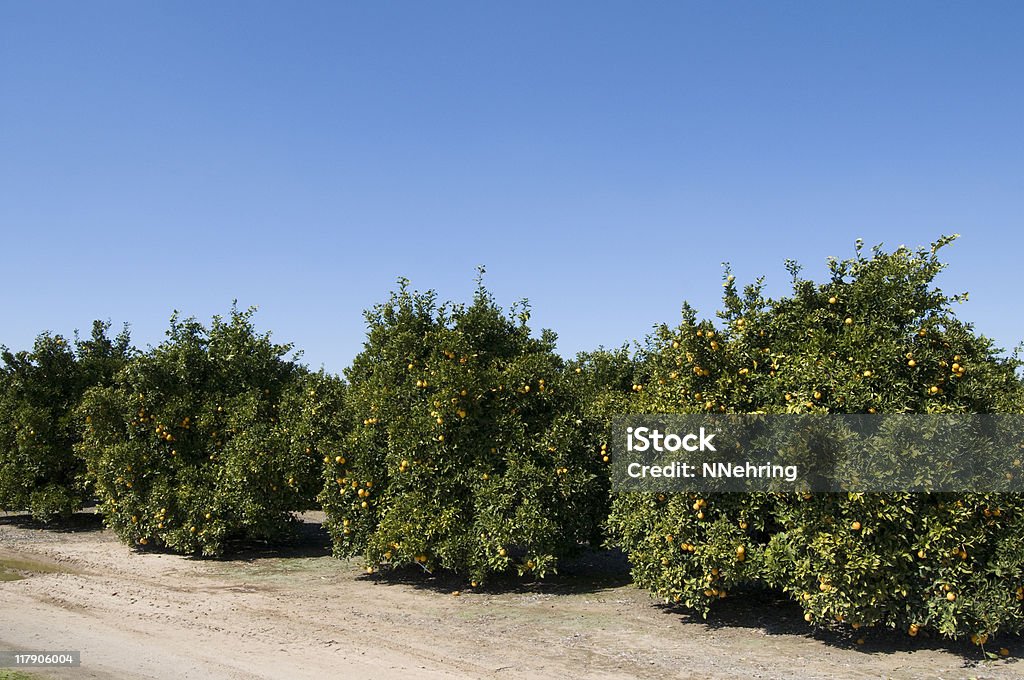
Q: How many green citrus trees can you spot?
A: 4